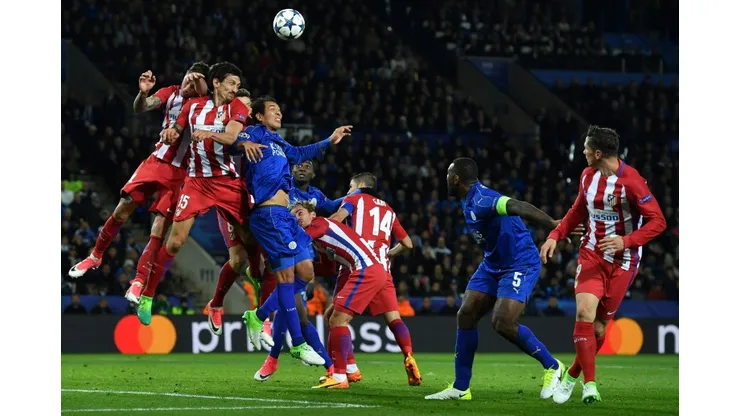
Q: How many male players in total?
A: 9